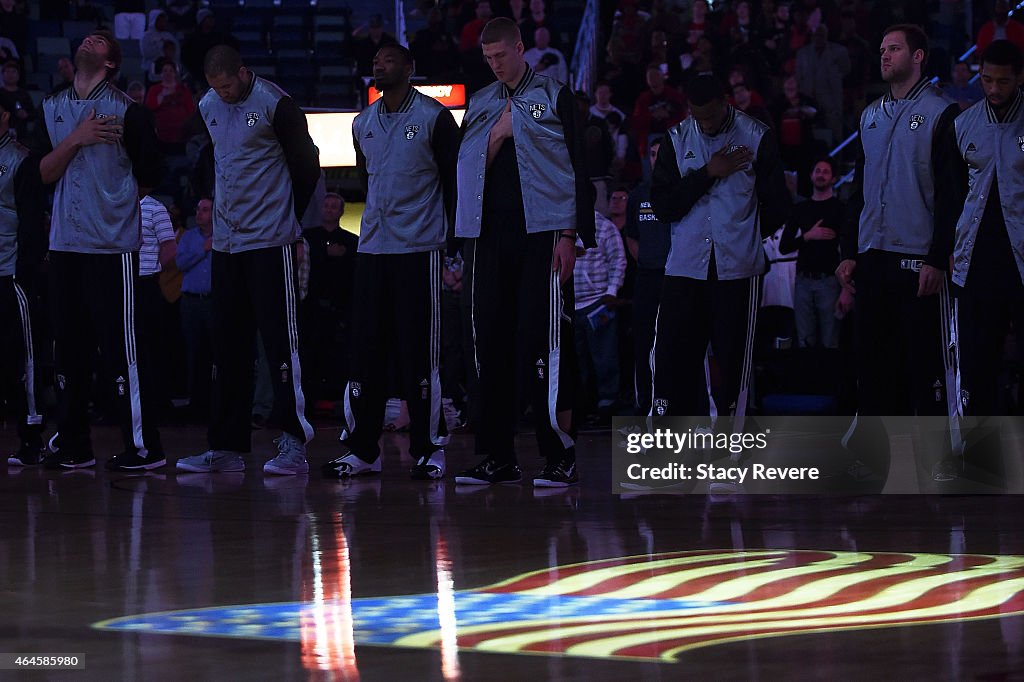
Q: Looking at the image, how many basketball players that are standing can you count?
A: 8